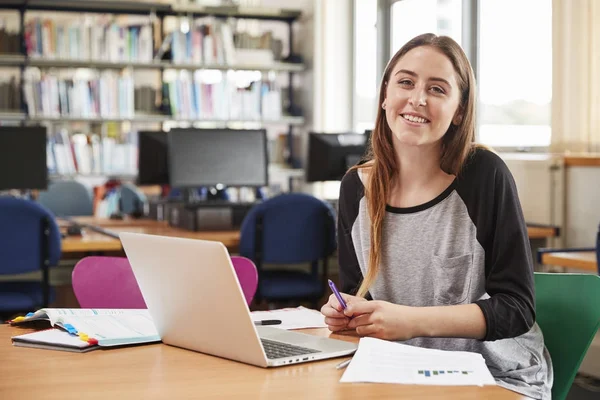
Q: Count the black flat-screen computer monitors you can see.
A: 4